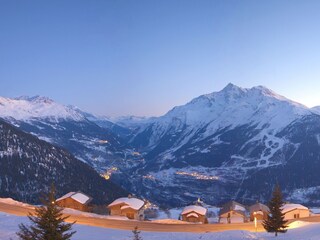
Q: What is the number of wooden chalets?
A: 6